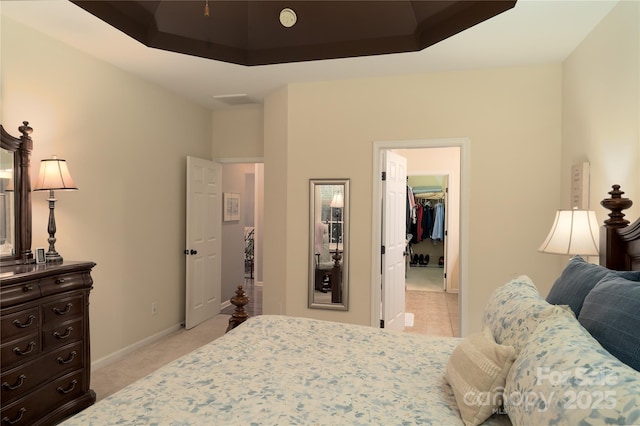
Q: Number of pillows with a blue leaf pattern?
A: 2